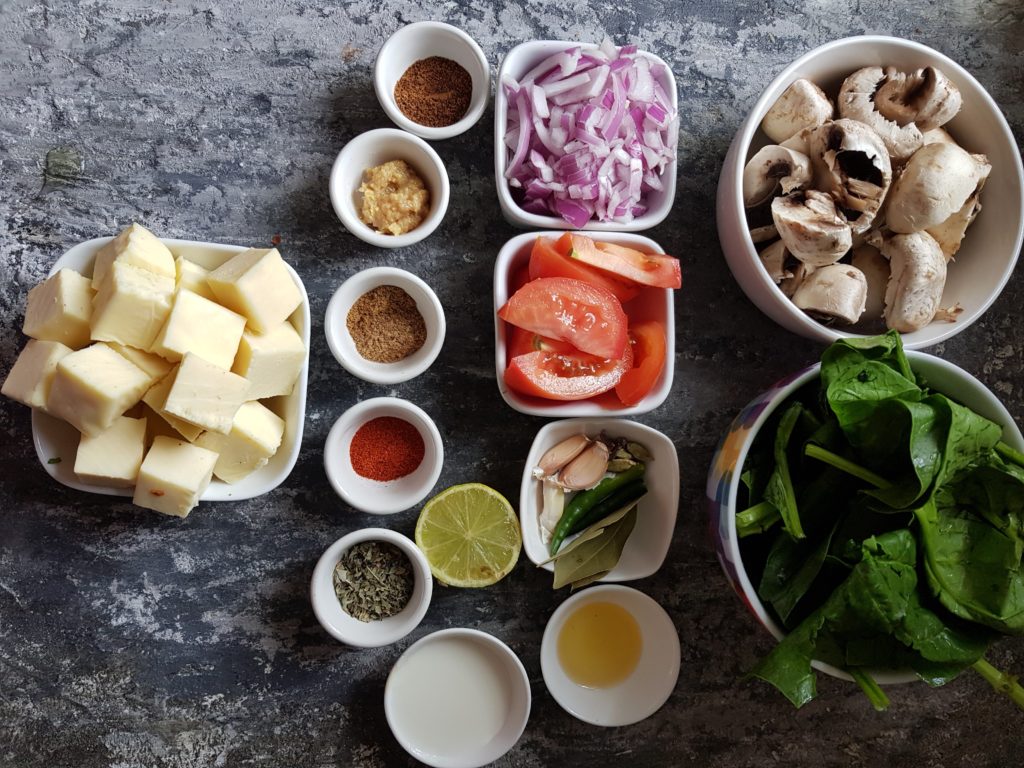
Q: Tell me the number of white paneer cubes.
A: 15